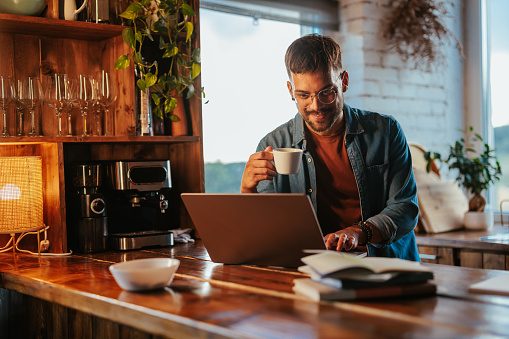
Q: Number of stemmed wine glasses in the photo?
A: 8